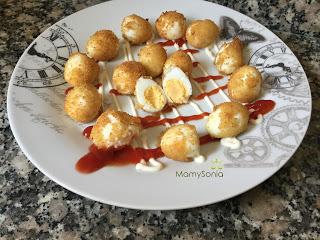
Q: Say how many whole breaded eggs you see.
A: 14